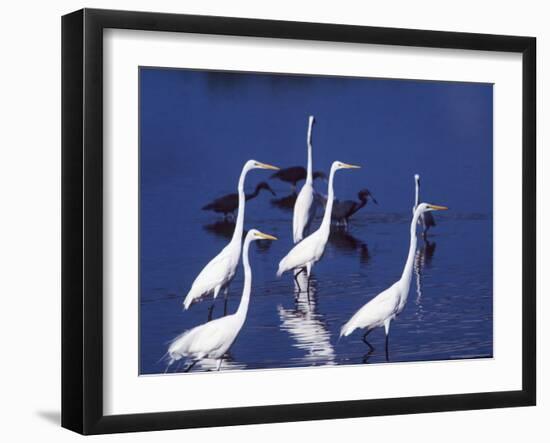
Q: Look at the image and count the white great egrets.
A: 6